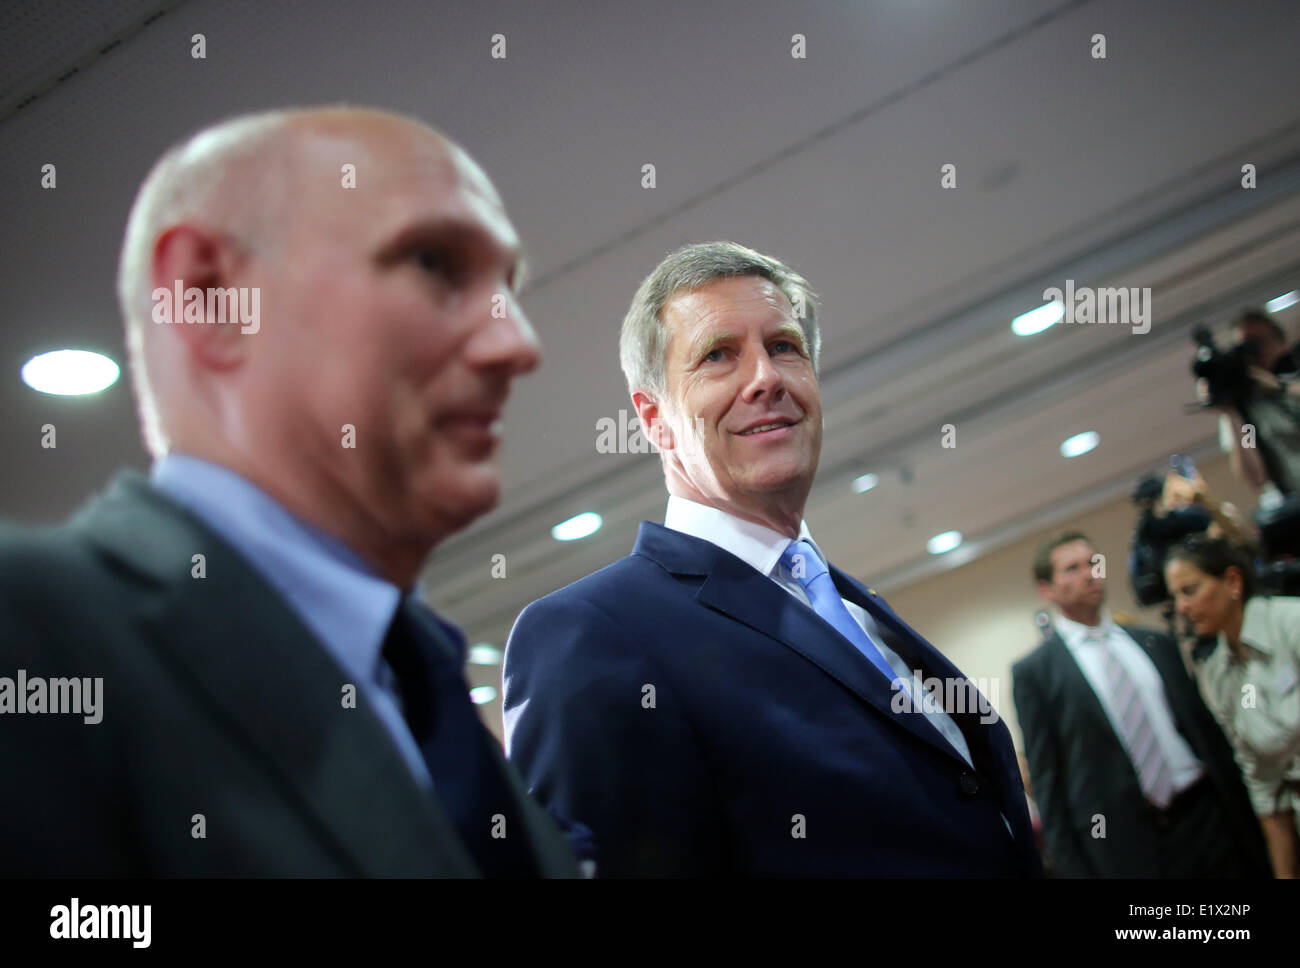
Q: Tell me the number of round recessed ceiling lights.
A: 9